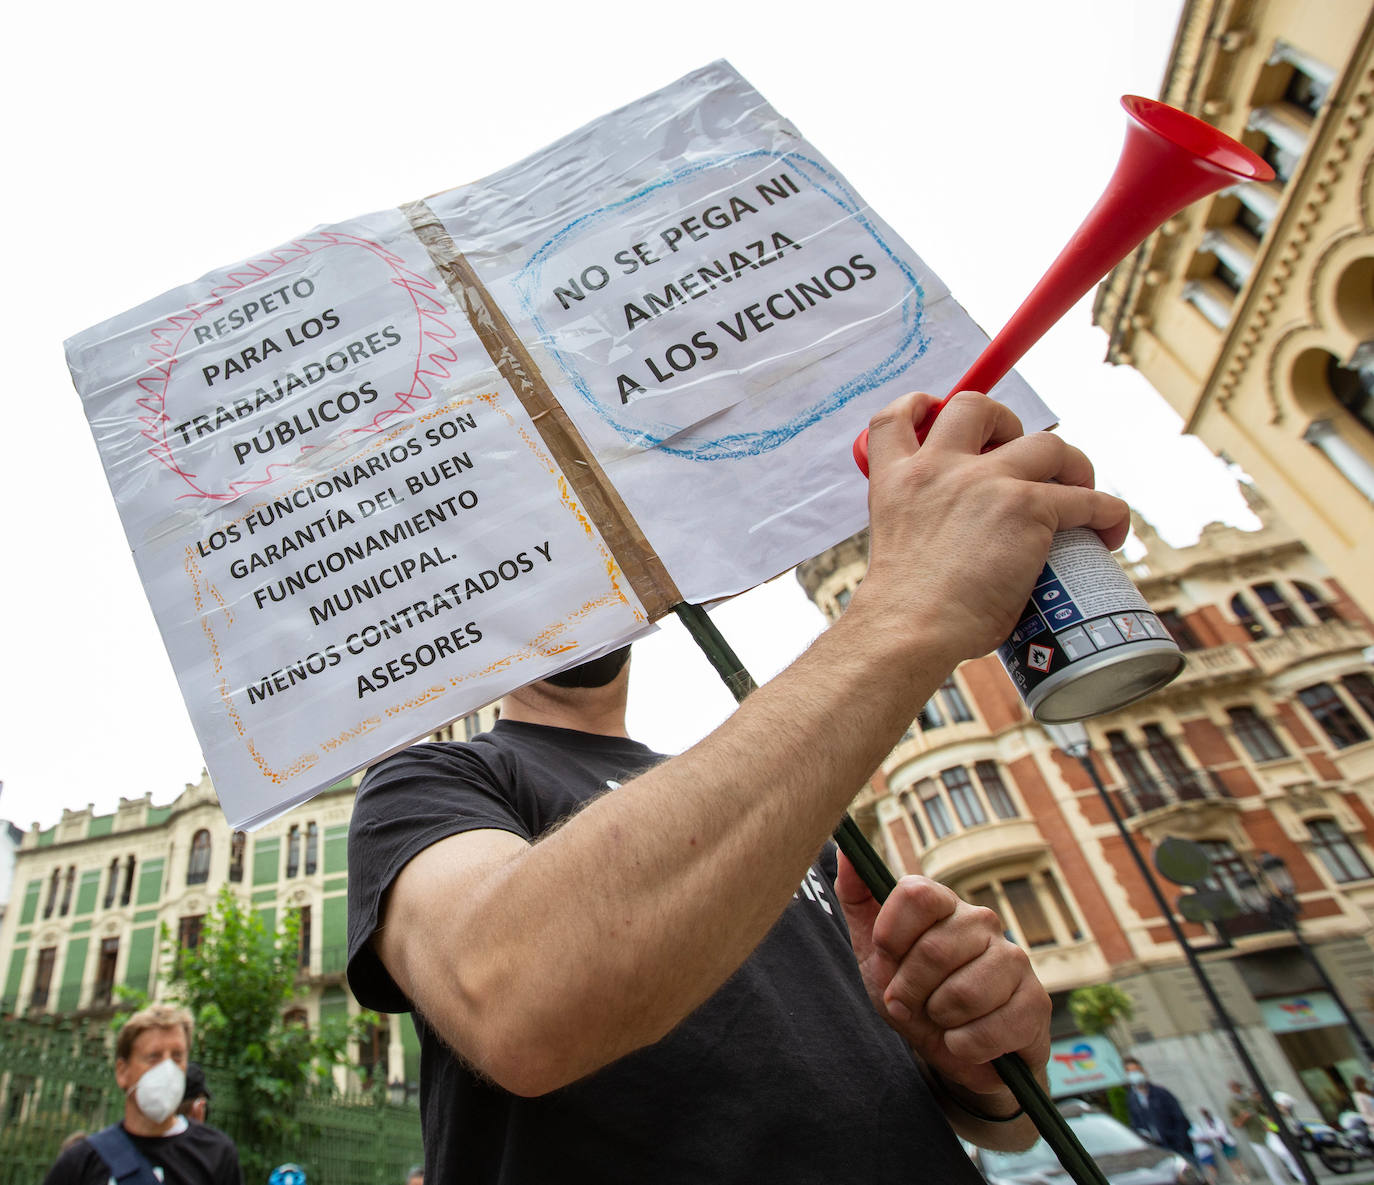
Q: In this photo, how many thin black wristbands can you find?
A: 1